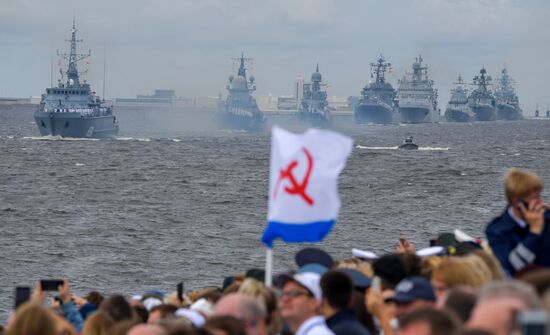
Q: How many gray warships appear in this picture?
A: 8